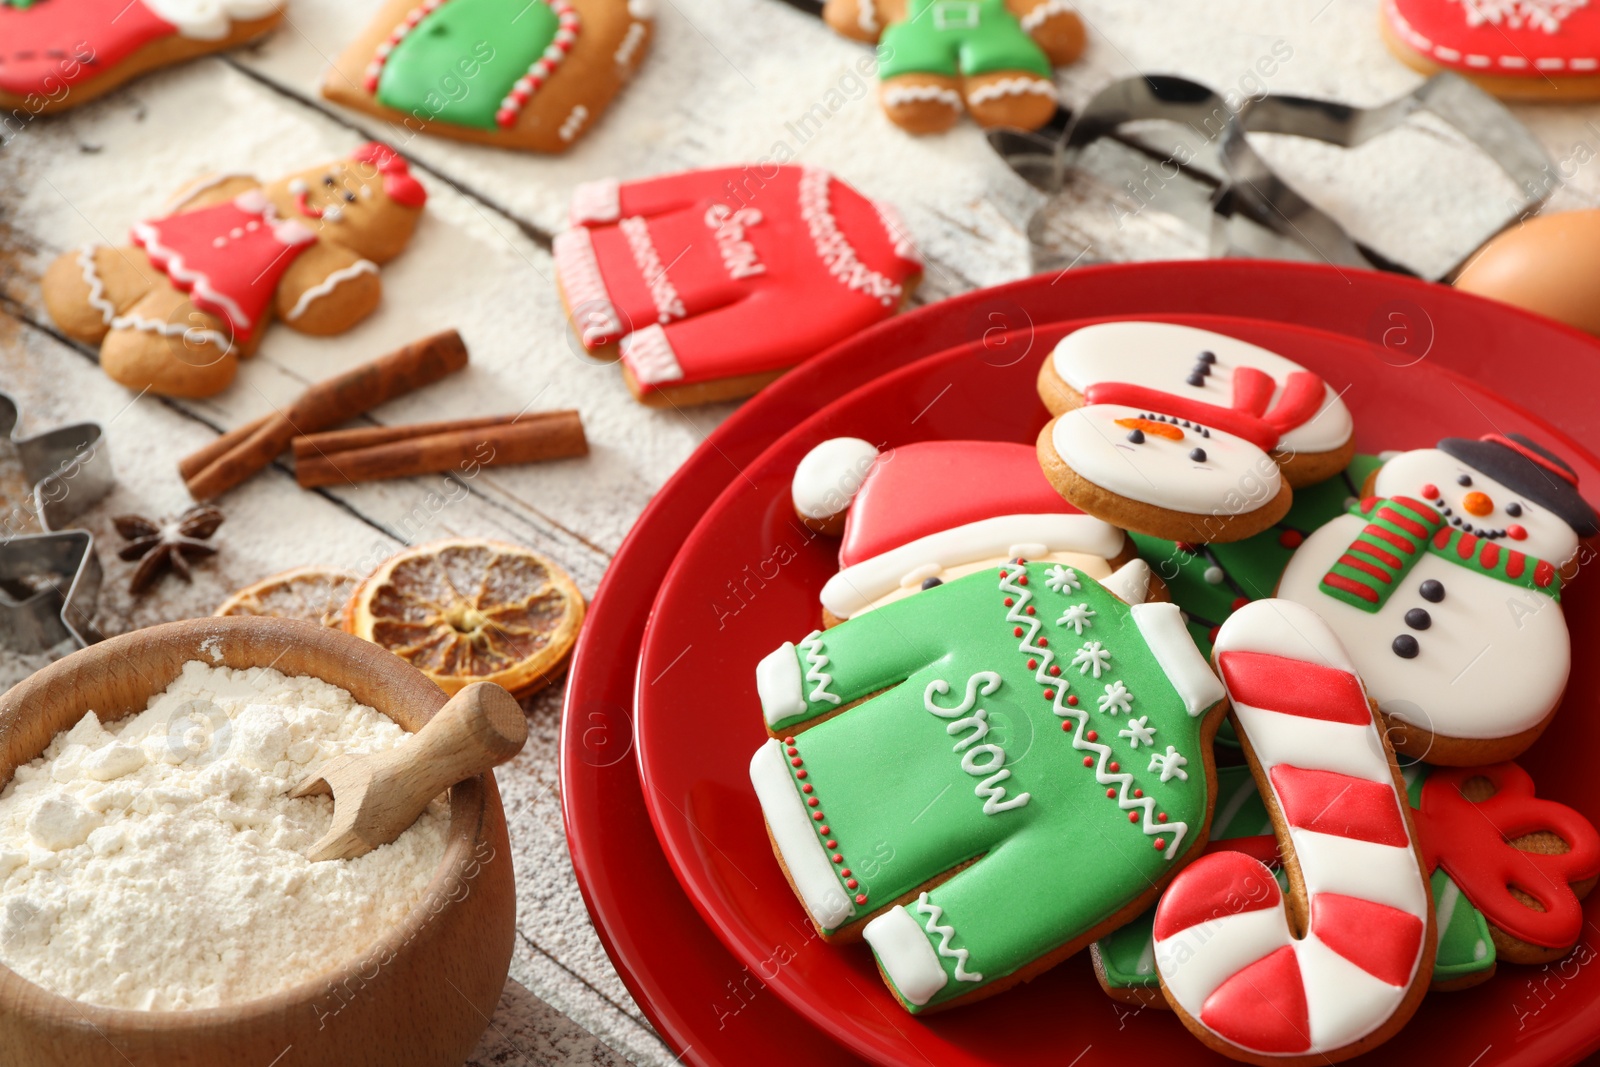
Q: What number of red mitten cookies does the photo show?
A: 1